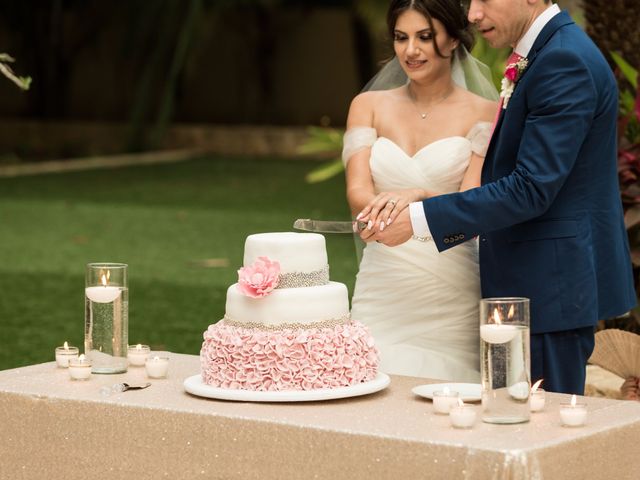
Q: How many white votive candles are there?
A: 8